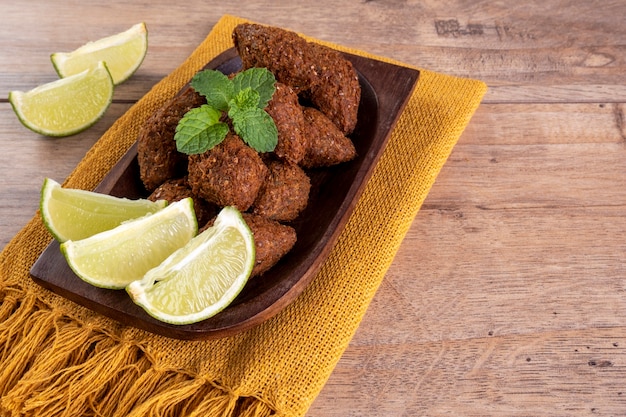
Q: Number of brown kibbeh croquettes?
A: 9